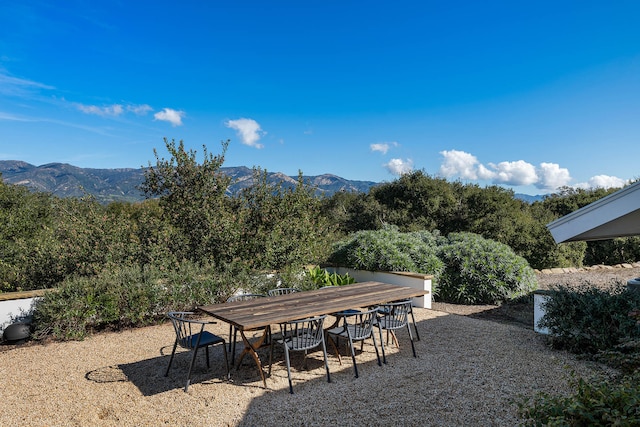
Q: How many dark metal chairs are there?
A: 8